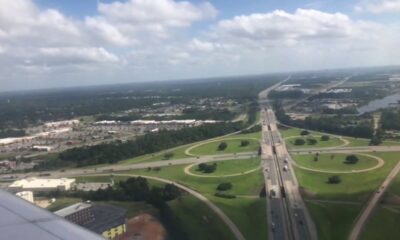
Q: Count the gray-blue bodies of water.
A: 1